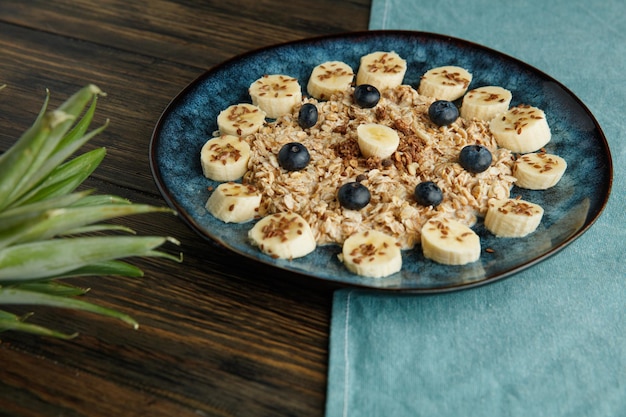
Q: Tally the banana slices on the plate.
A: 15